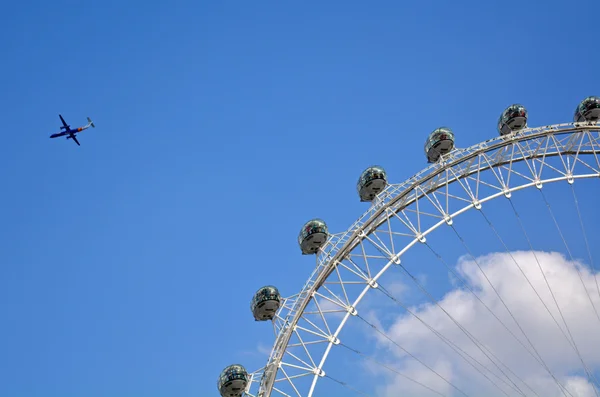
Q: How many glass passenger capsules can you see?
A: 7